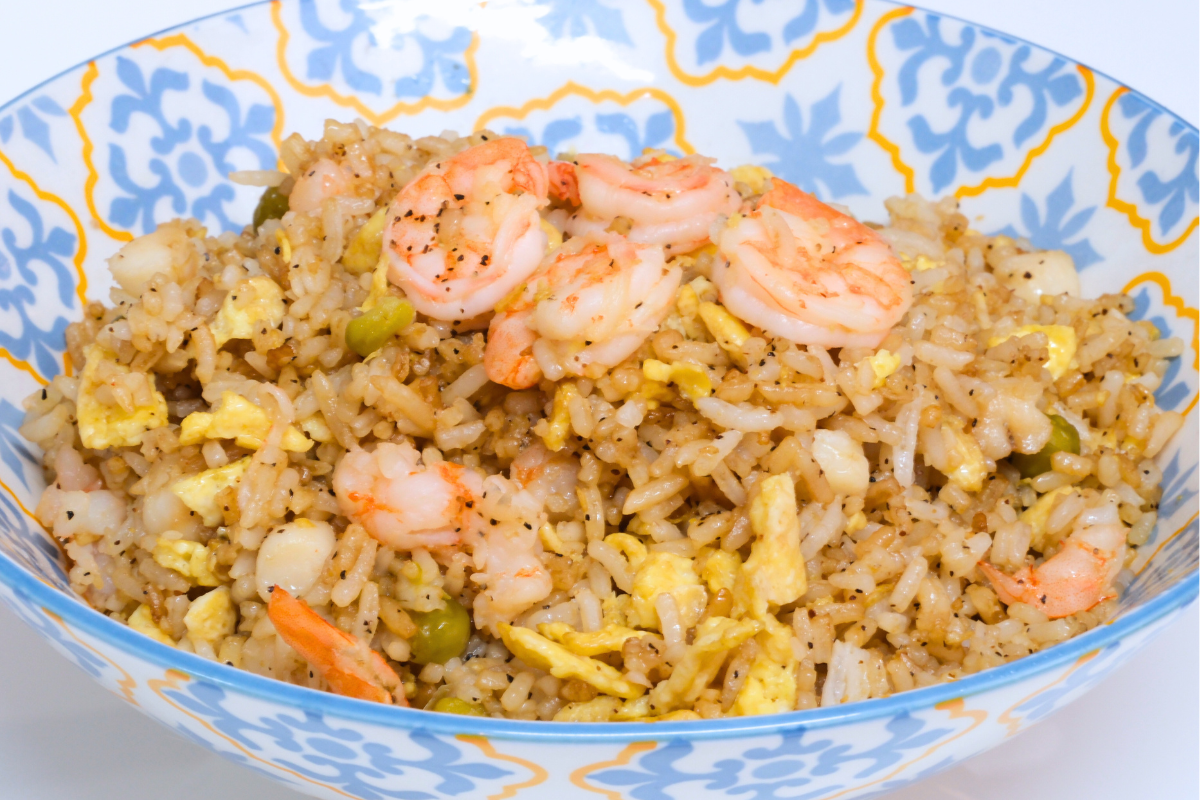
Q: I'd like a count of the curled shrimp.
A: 4